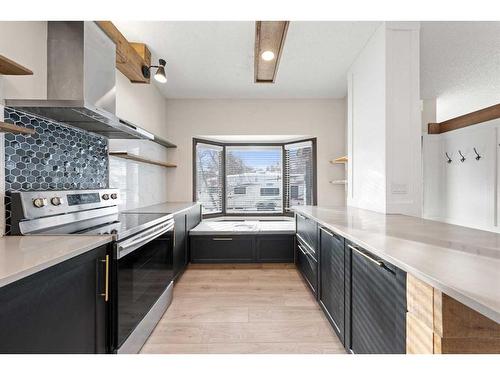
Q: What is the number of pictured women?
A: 0